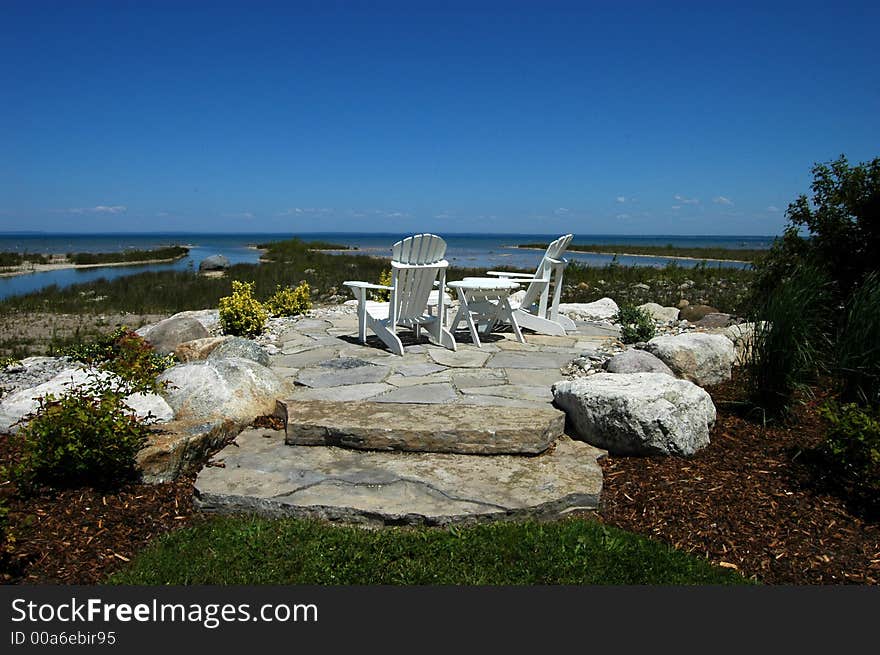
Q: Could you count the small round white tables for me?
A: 1